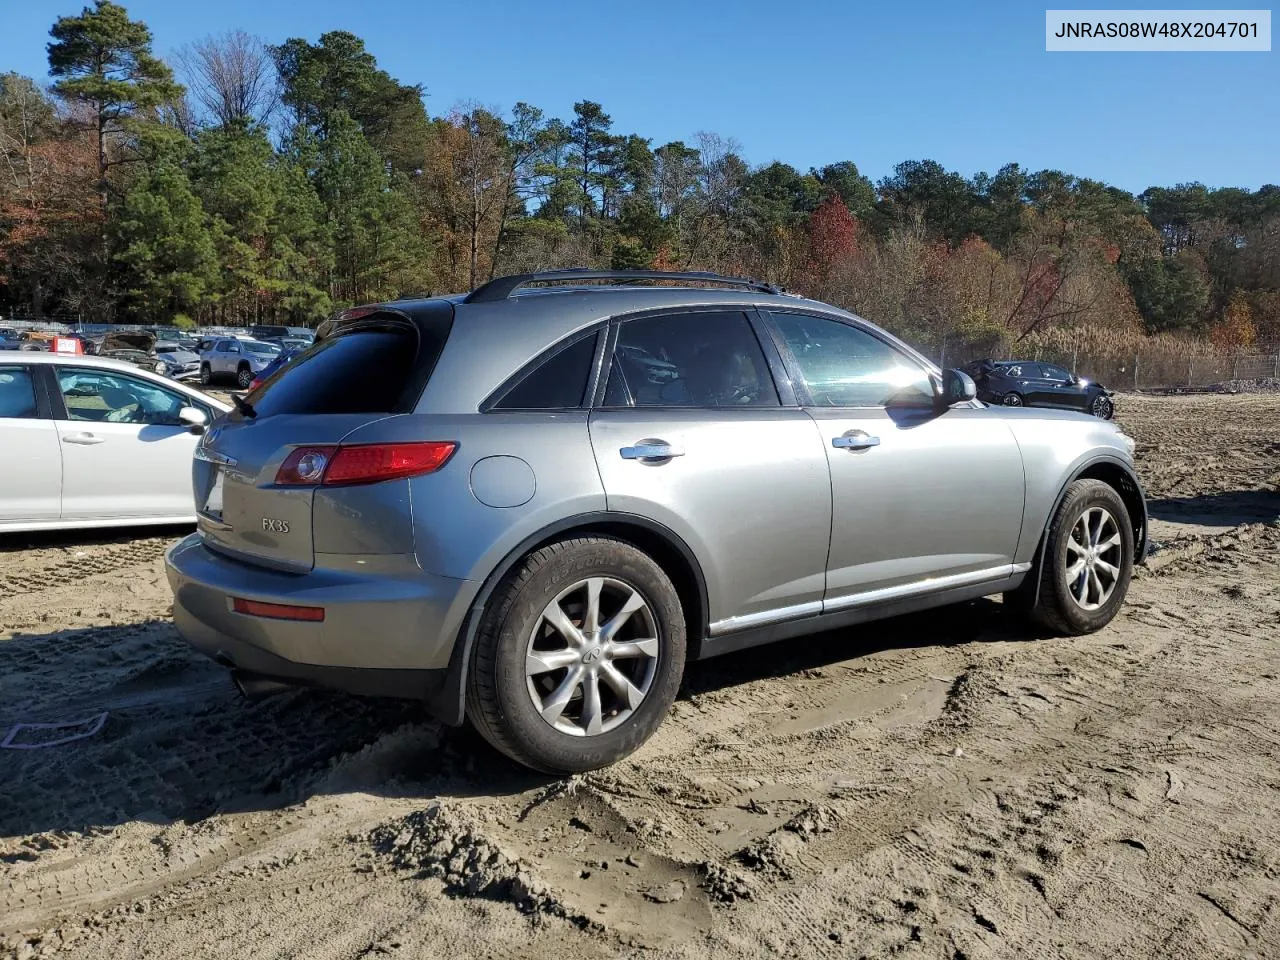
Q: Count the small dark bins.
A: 0